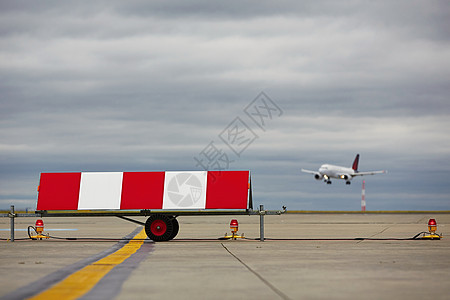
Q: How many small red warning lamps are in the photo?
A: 3